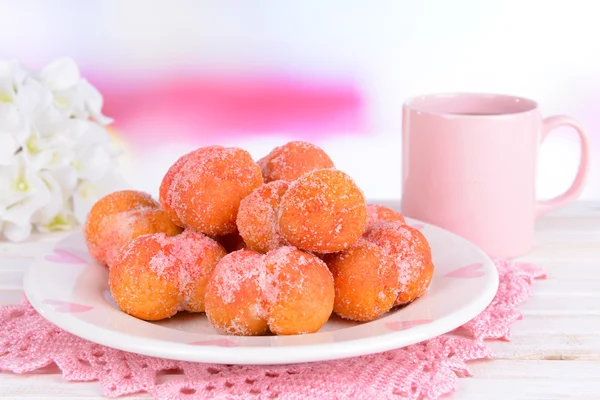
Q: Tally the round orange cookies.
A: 8